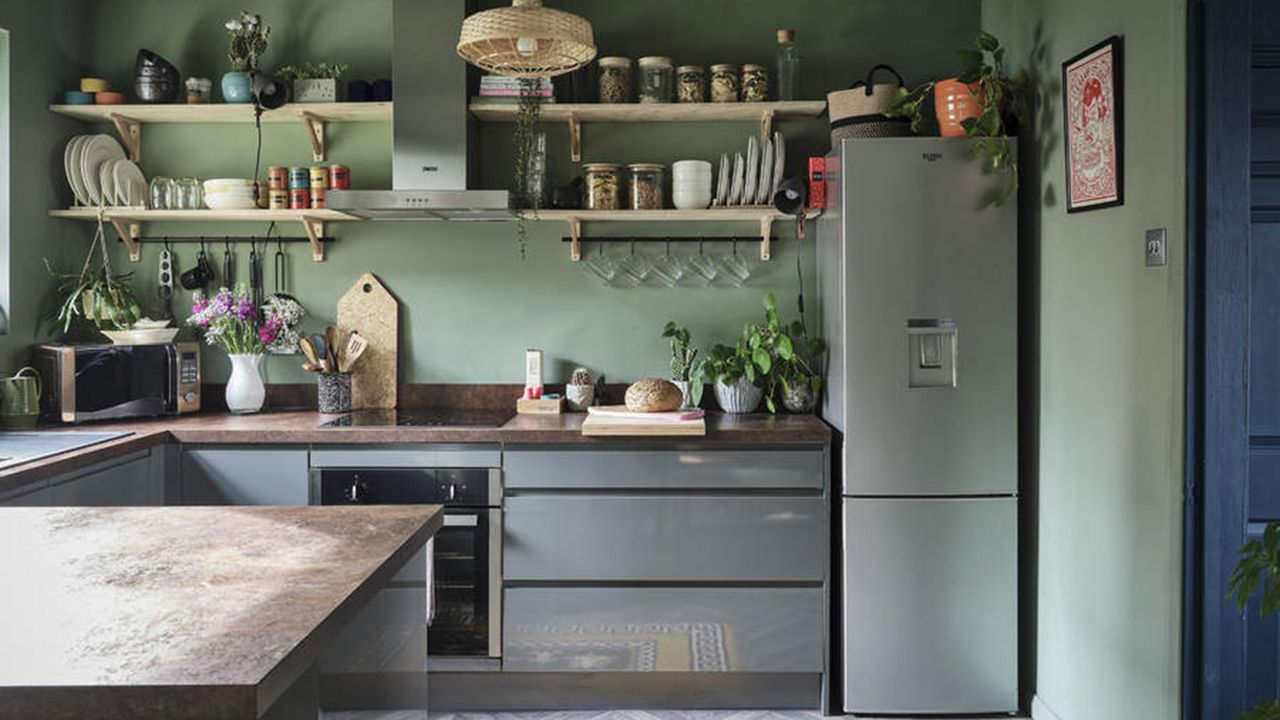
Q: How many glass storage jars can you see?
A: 7